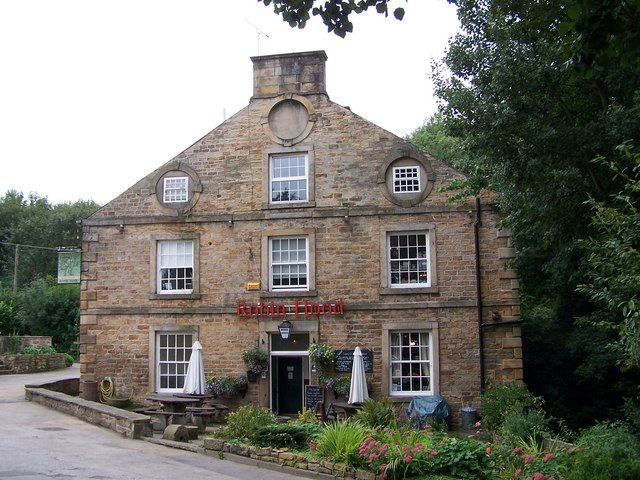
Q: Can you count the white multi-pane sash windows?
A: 8